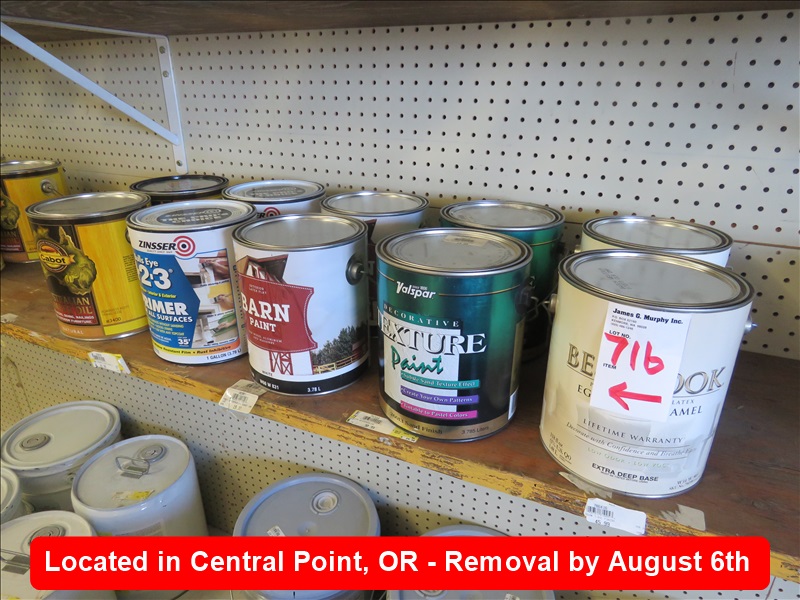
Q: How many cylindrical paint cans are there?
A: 11